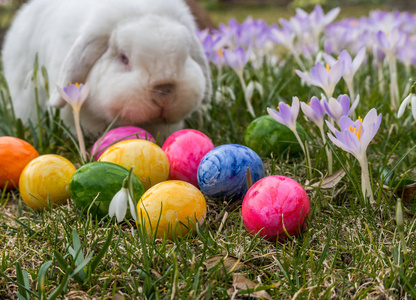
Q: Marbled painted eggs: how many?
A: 10